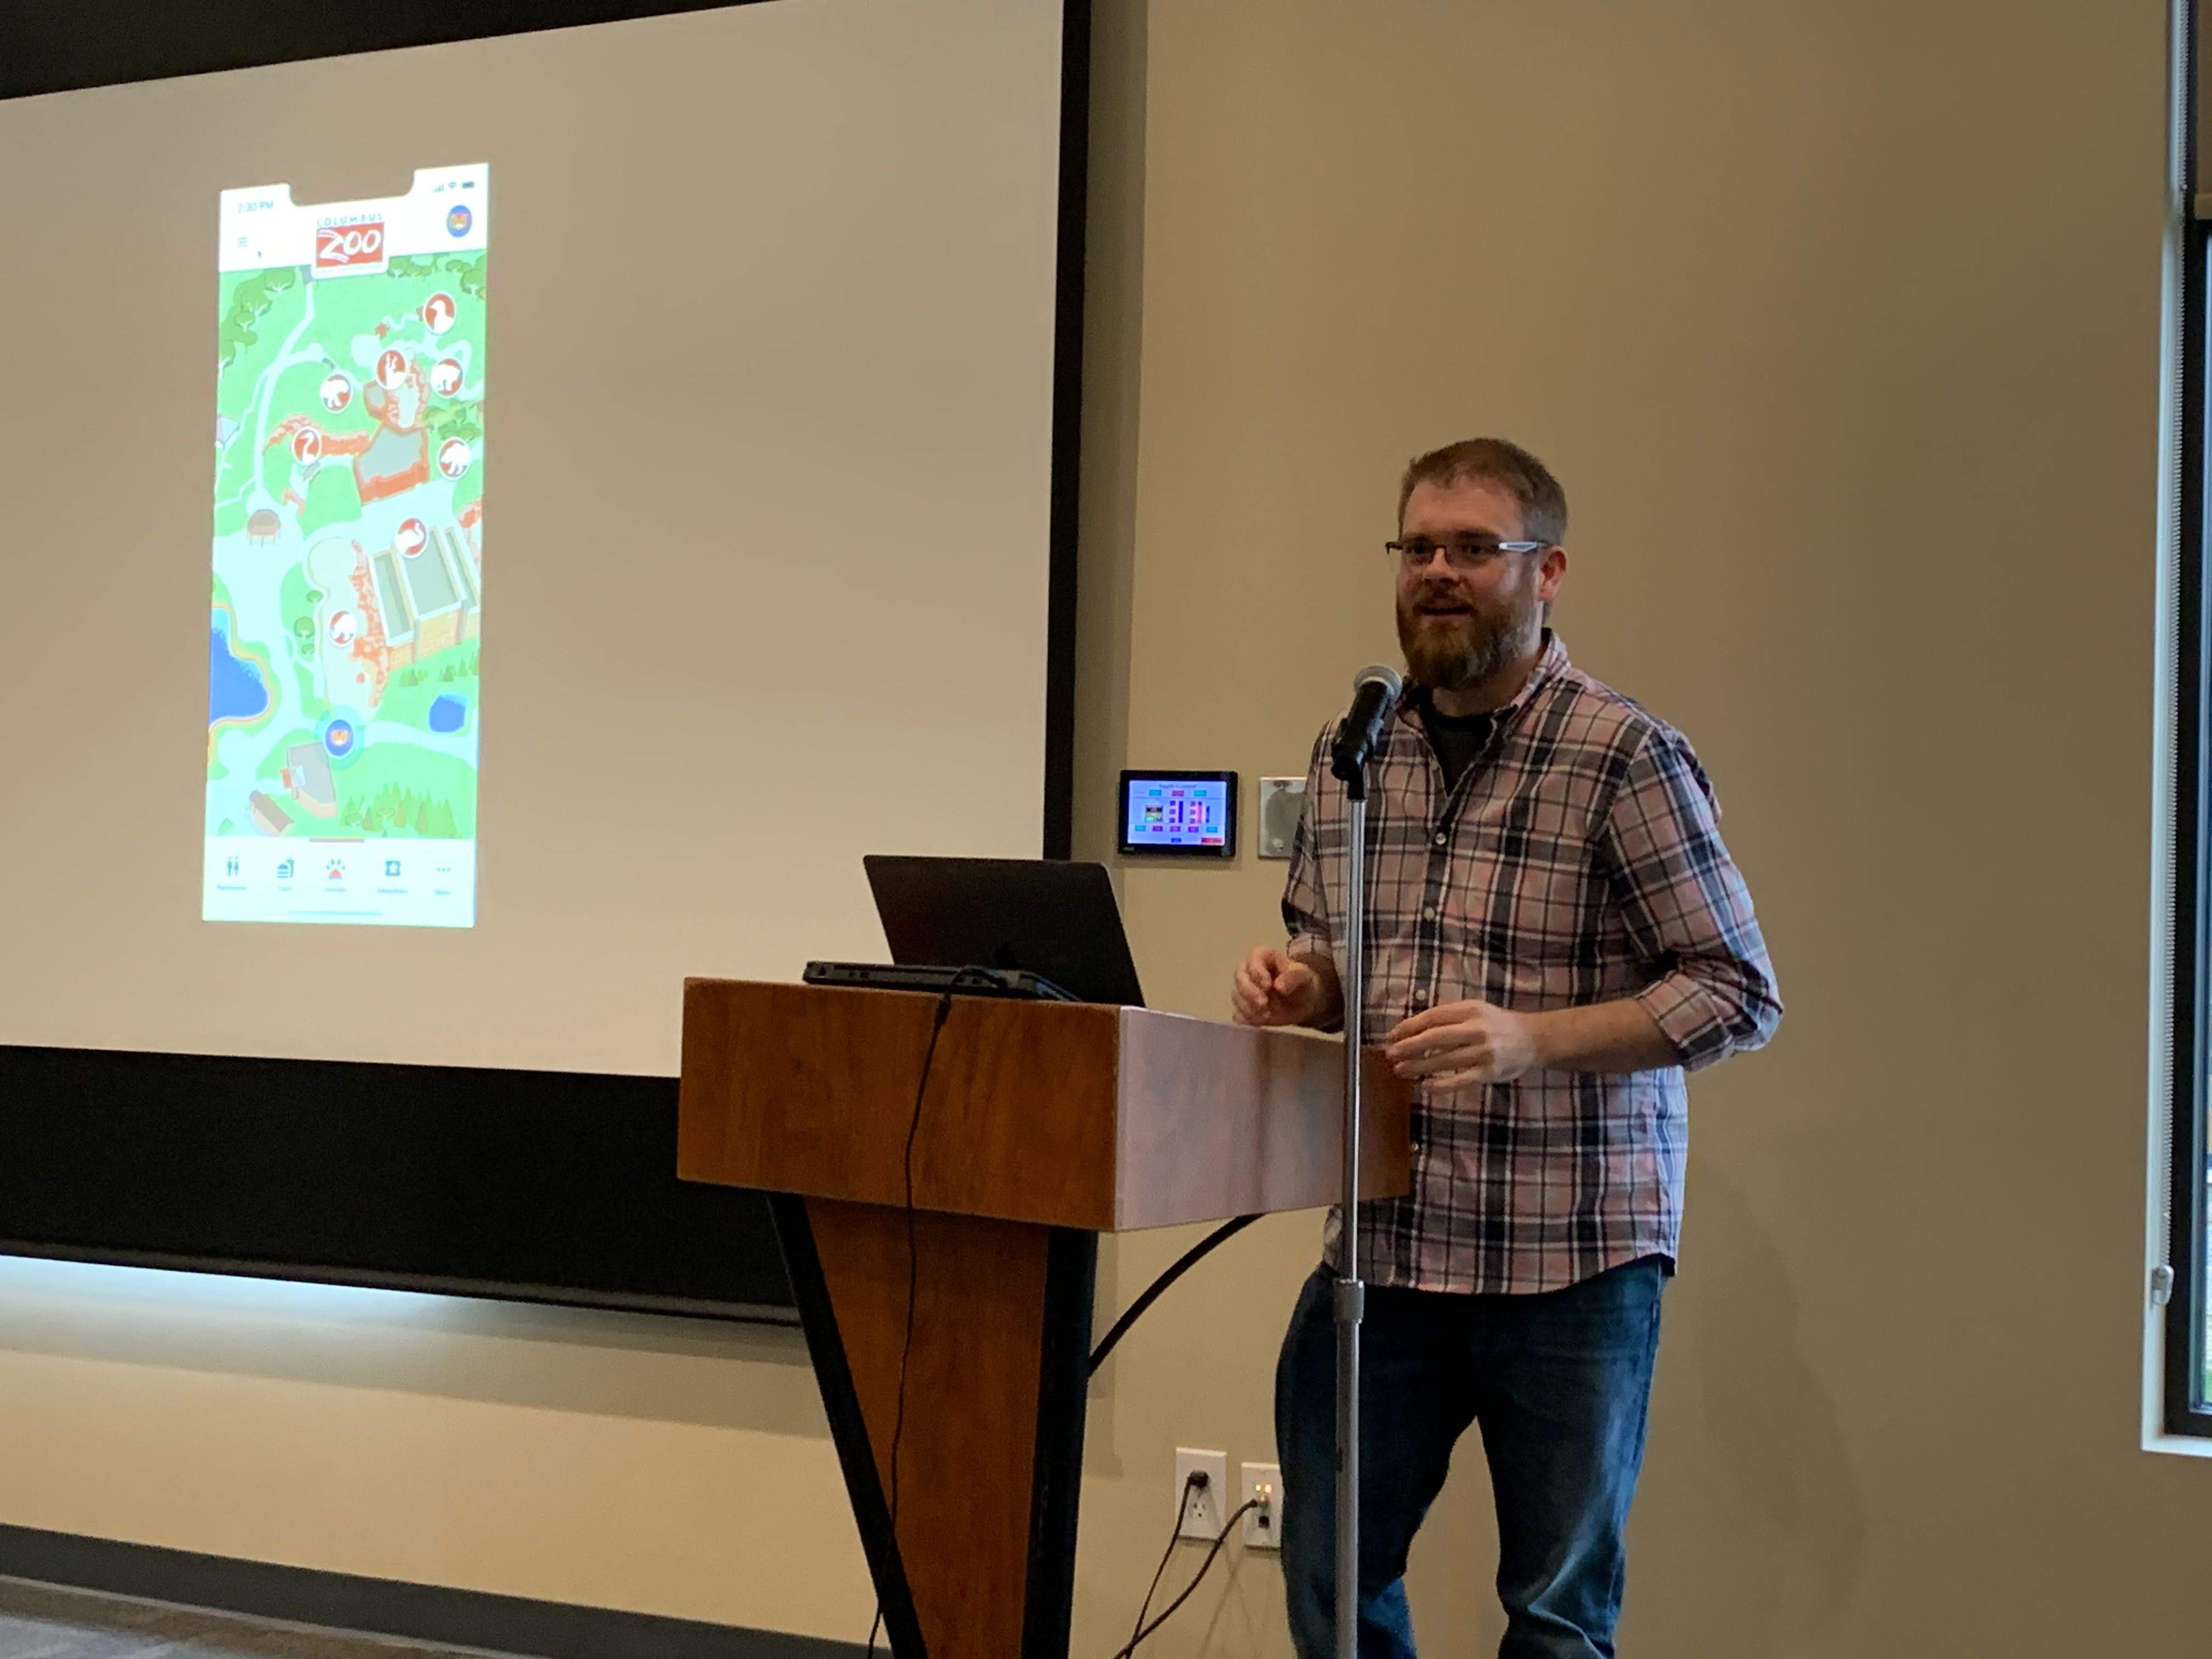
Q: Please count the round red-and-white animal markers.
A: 8